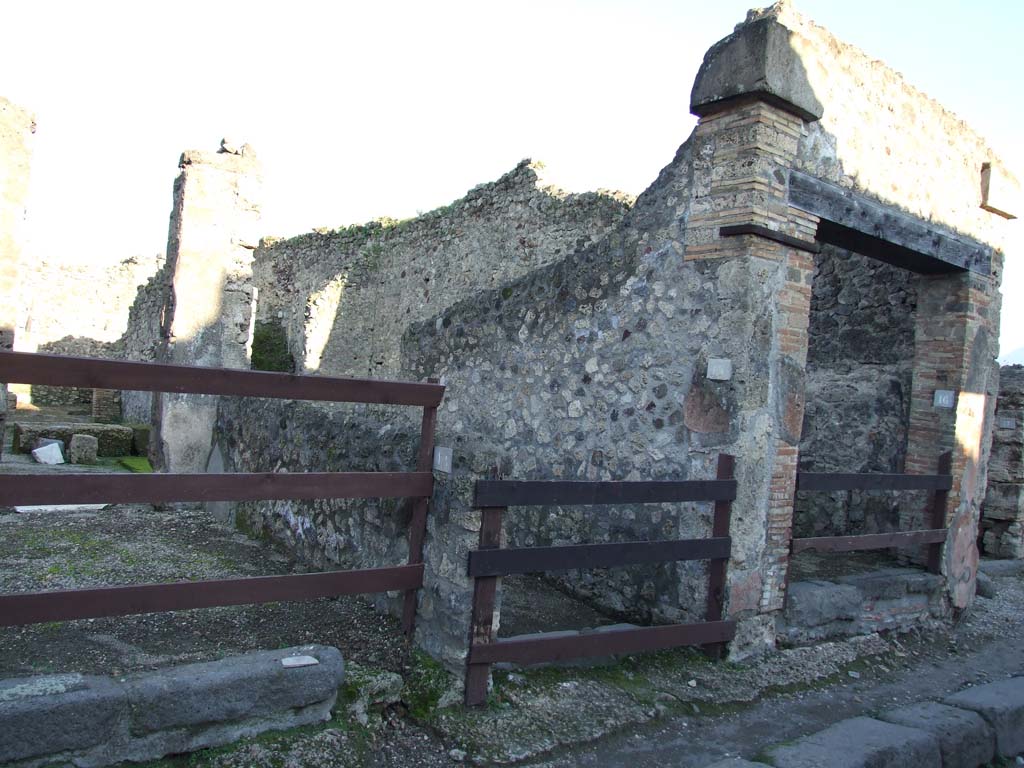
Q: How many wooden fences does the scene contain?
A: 3